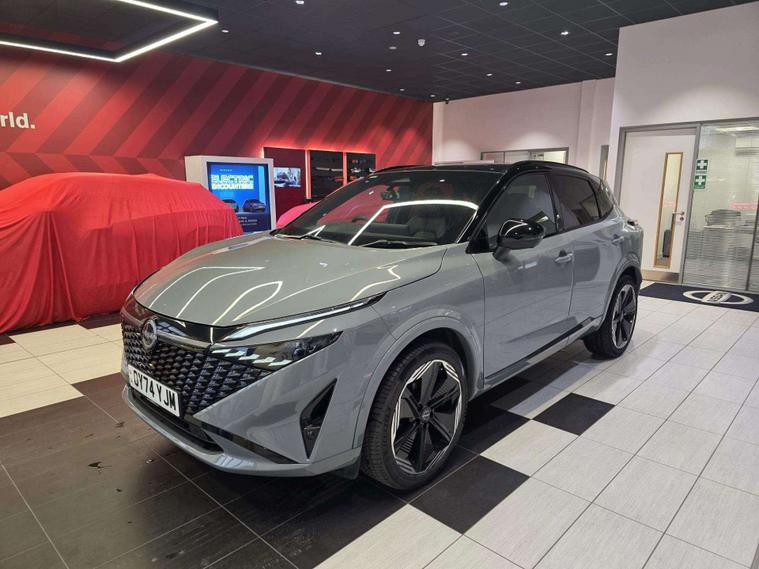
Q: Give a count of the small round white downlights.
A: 13